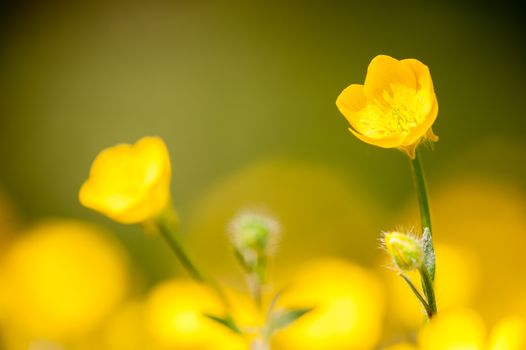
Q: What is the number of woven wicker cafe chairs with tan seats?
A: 0